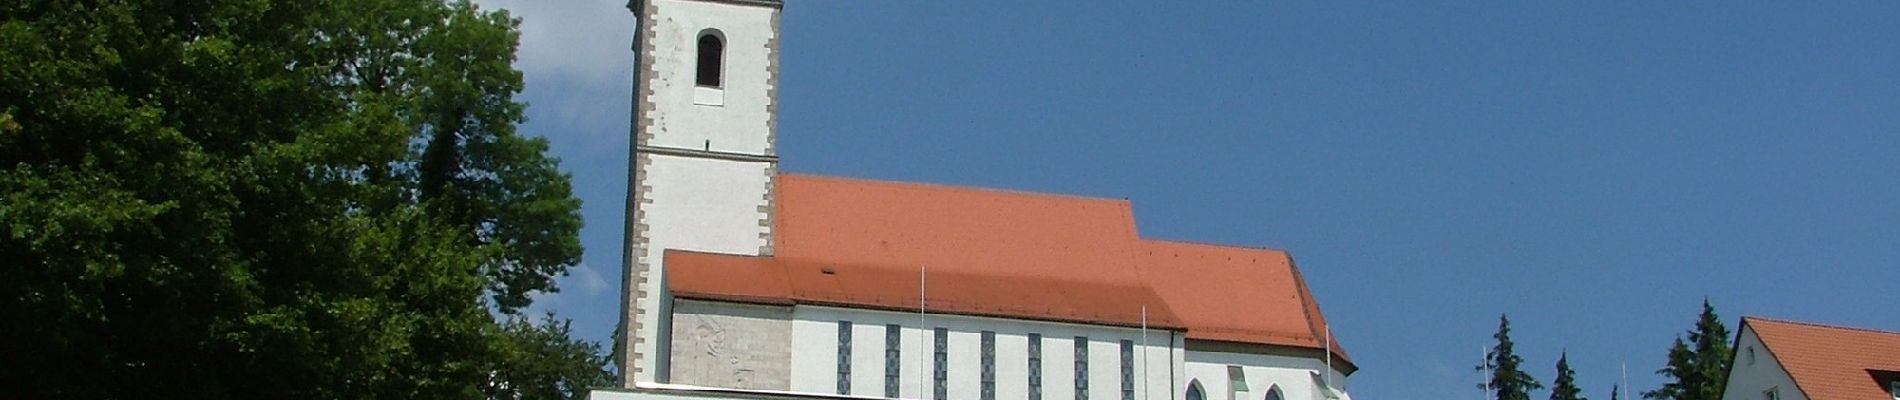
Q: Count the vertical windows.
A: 7